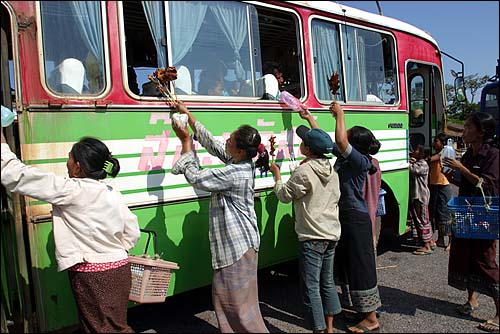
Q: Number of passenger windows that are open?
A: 2